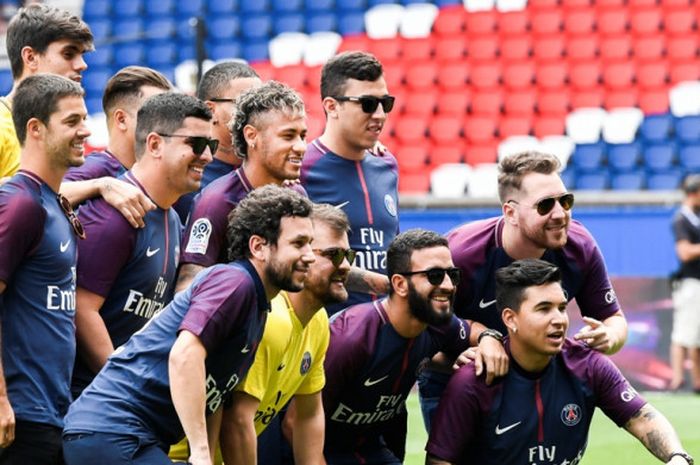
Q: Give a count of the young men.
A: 12